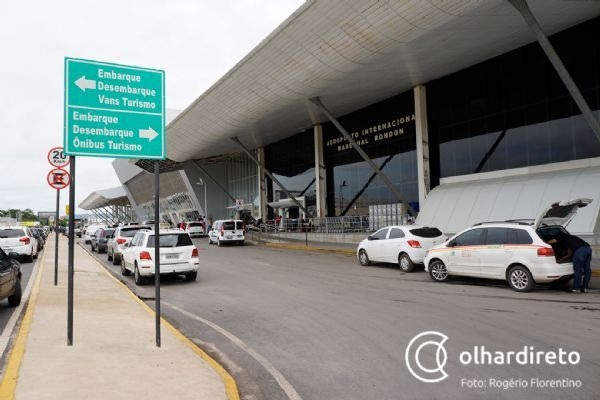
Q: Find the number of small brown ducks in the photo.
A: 0